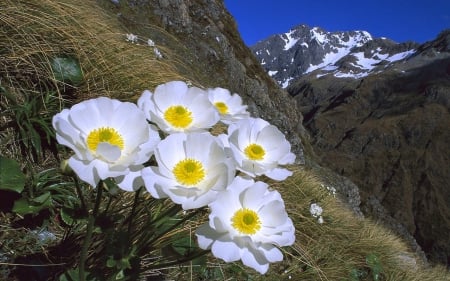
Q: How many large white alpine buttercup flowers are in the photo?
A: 6